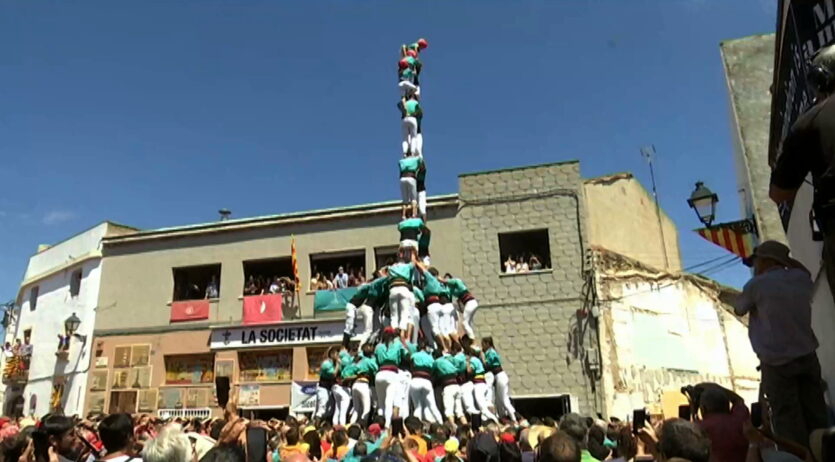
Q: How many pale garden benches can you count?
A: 0